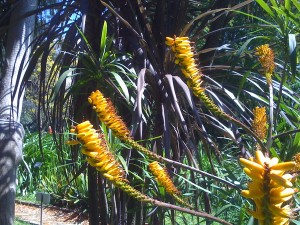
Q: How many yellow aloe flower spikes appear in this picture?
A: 7